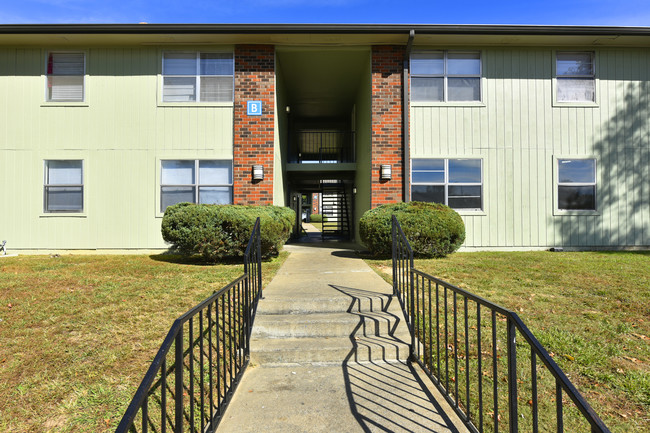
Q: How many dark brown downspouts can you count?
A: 1